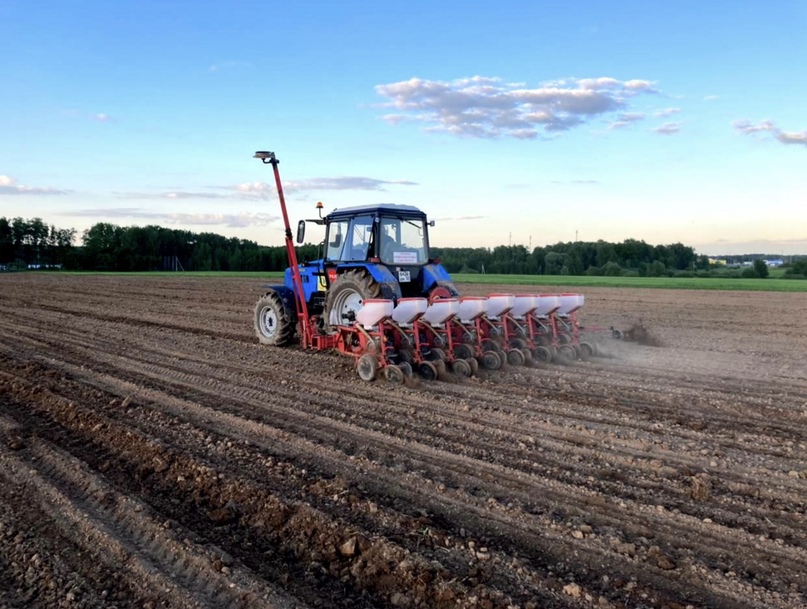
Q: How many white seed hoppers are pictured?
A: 8